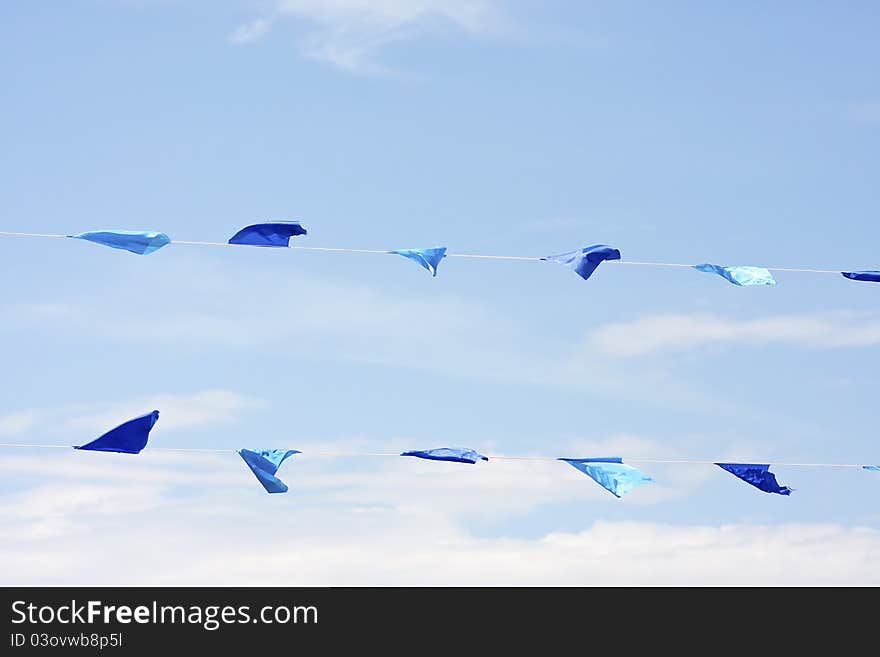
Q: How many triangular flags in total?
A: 12